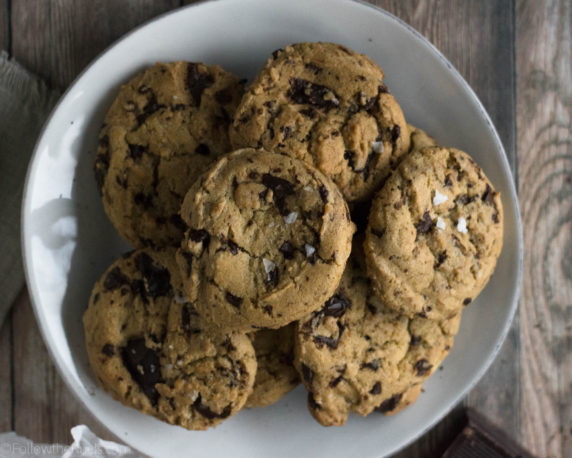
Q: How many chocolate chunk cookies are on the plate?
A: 8